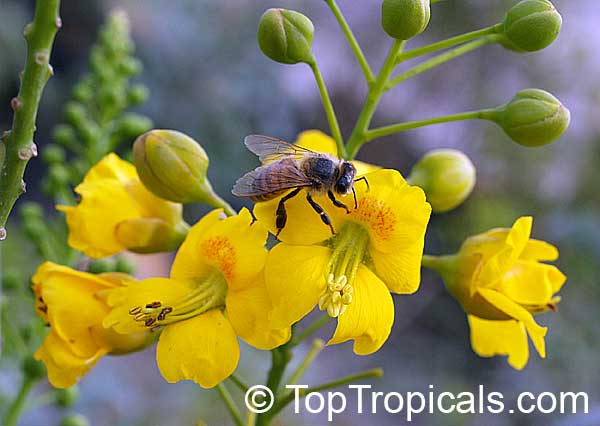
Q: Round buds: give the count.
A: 6